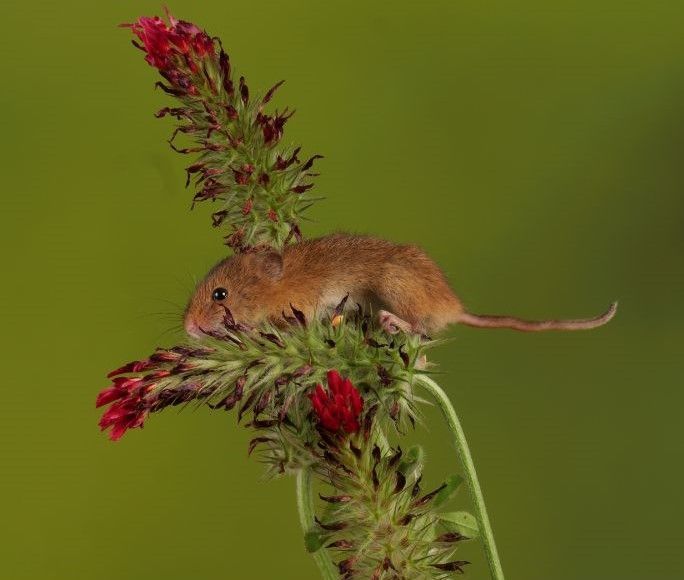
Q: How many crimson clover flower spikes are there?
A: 3